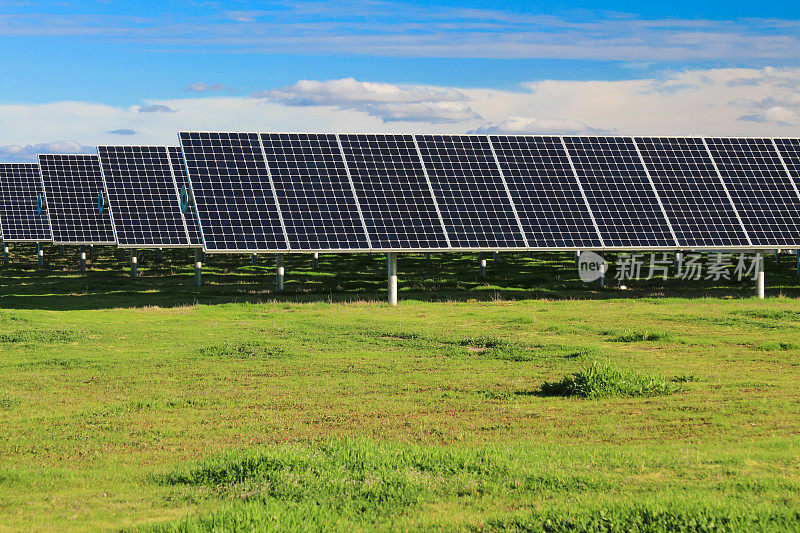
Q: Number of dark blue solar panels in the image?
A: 13